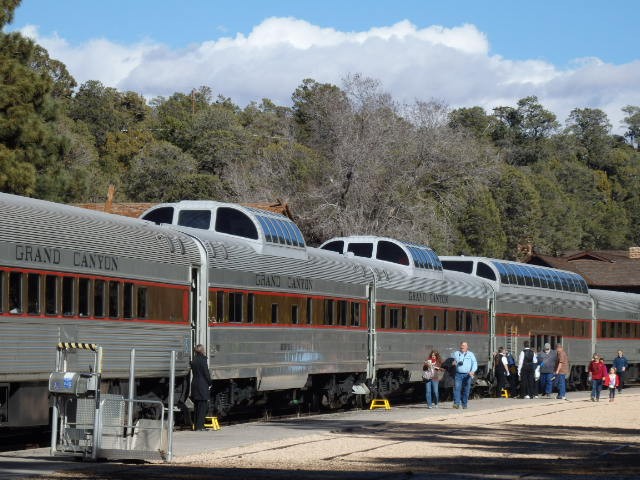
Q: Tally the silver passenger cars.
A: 5